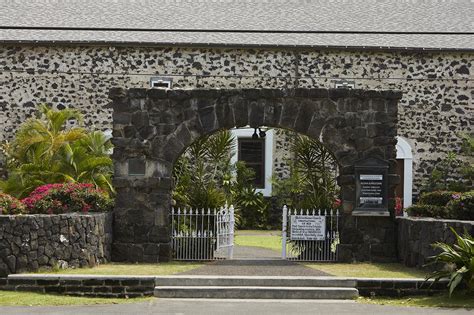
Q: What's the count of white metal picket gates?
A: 2